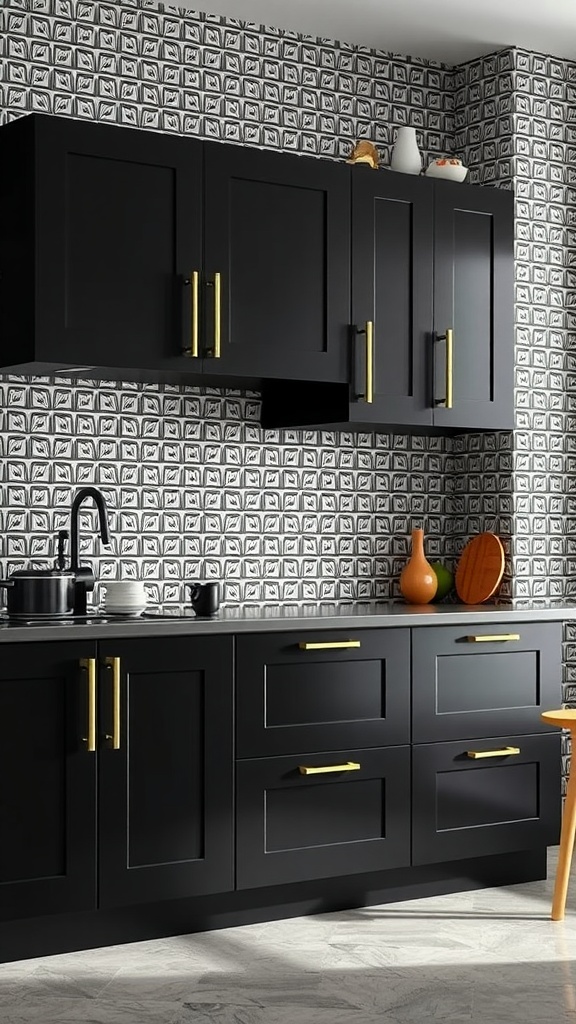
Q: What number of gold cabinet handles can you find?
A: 10